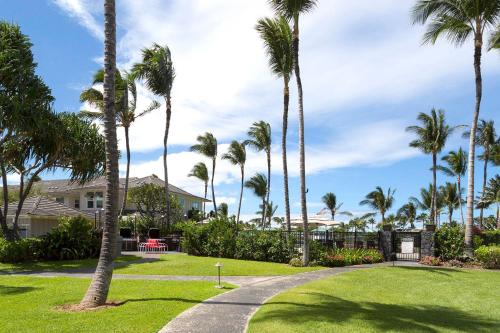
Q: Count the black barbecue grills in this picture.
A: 2